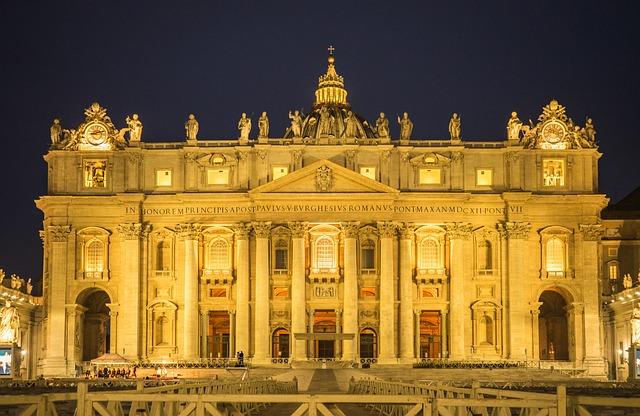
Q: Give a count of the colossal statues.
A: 13